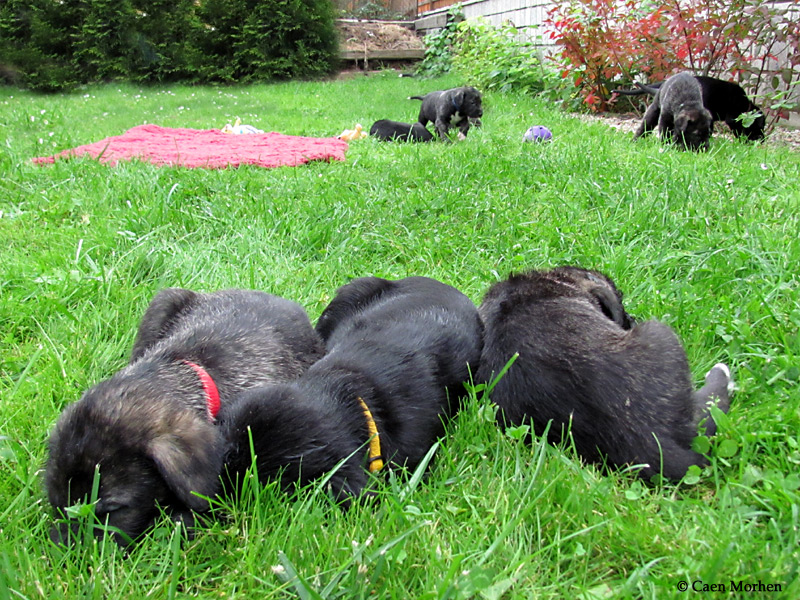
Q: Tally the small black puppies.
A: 7